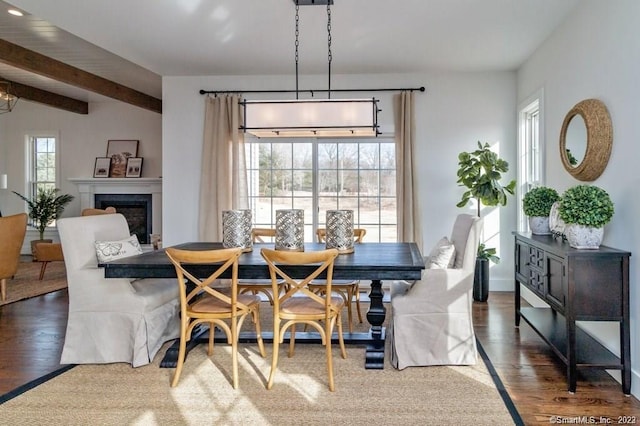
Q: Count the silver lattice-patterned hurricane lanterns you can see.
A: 3